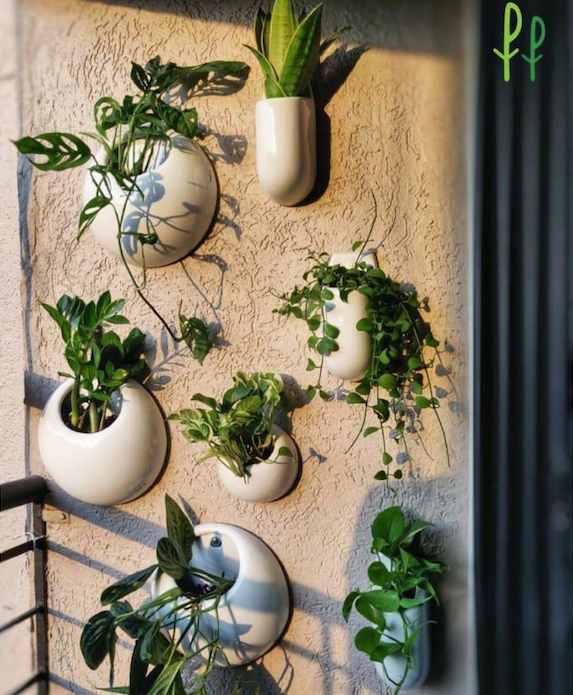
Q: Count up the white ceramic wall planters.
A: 7